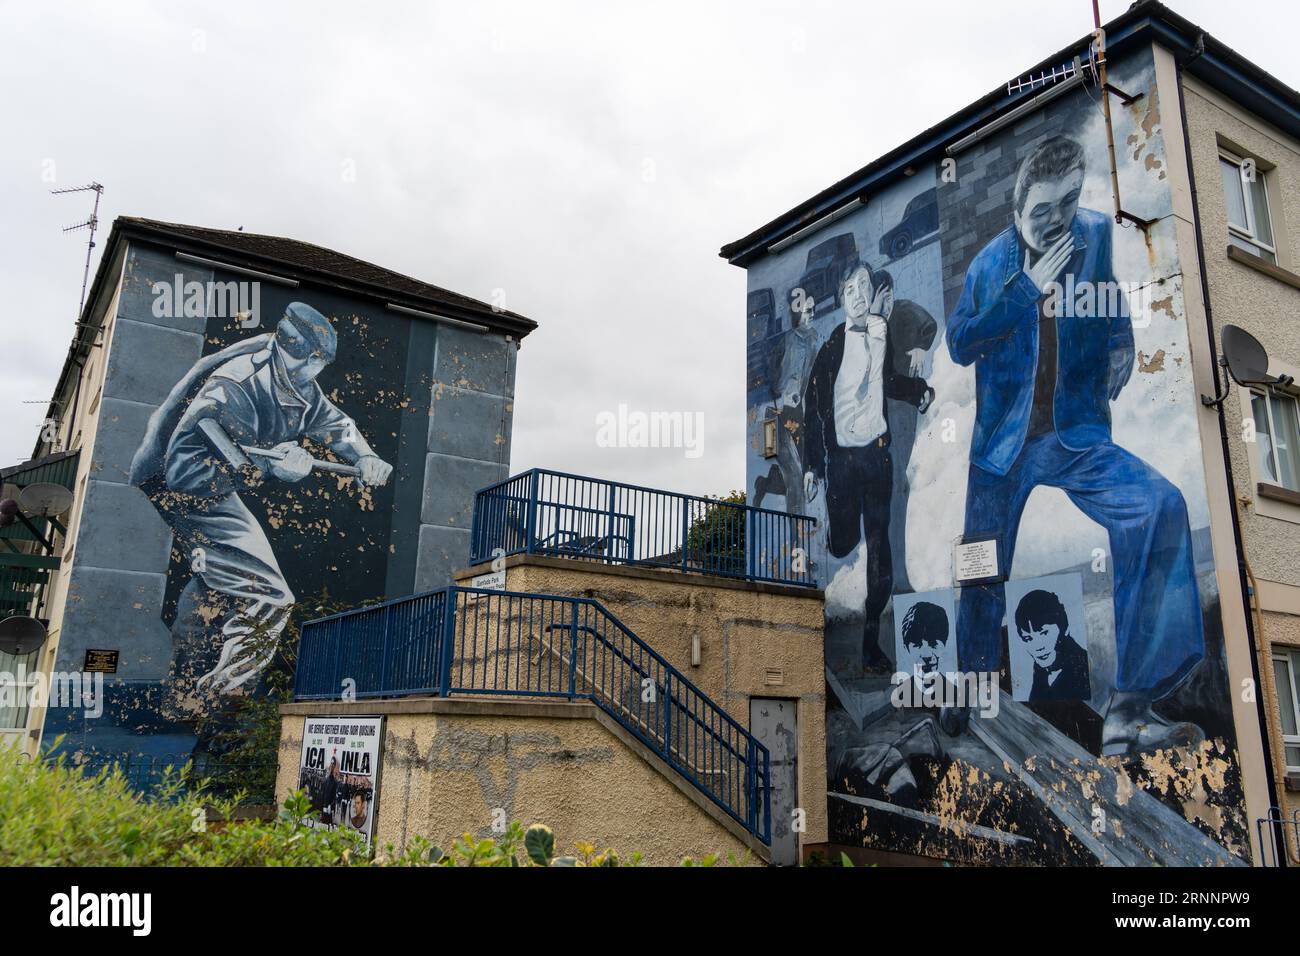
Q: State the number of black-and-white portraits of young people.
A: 2